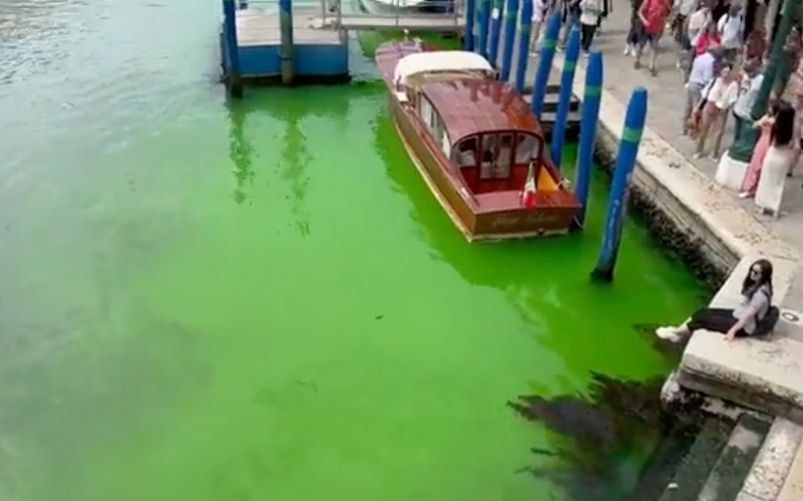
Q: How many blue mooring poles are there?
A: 11